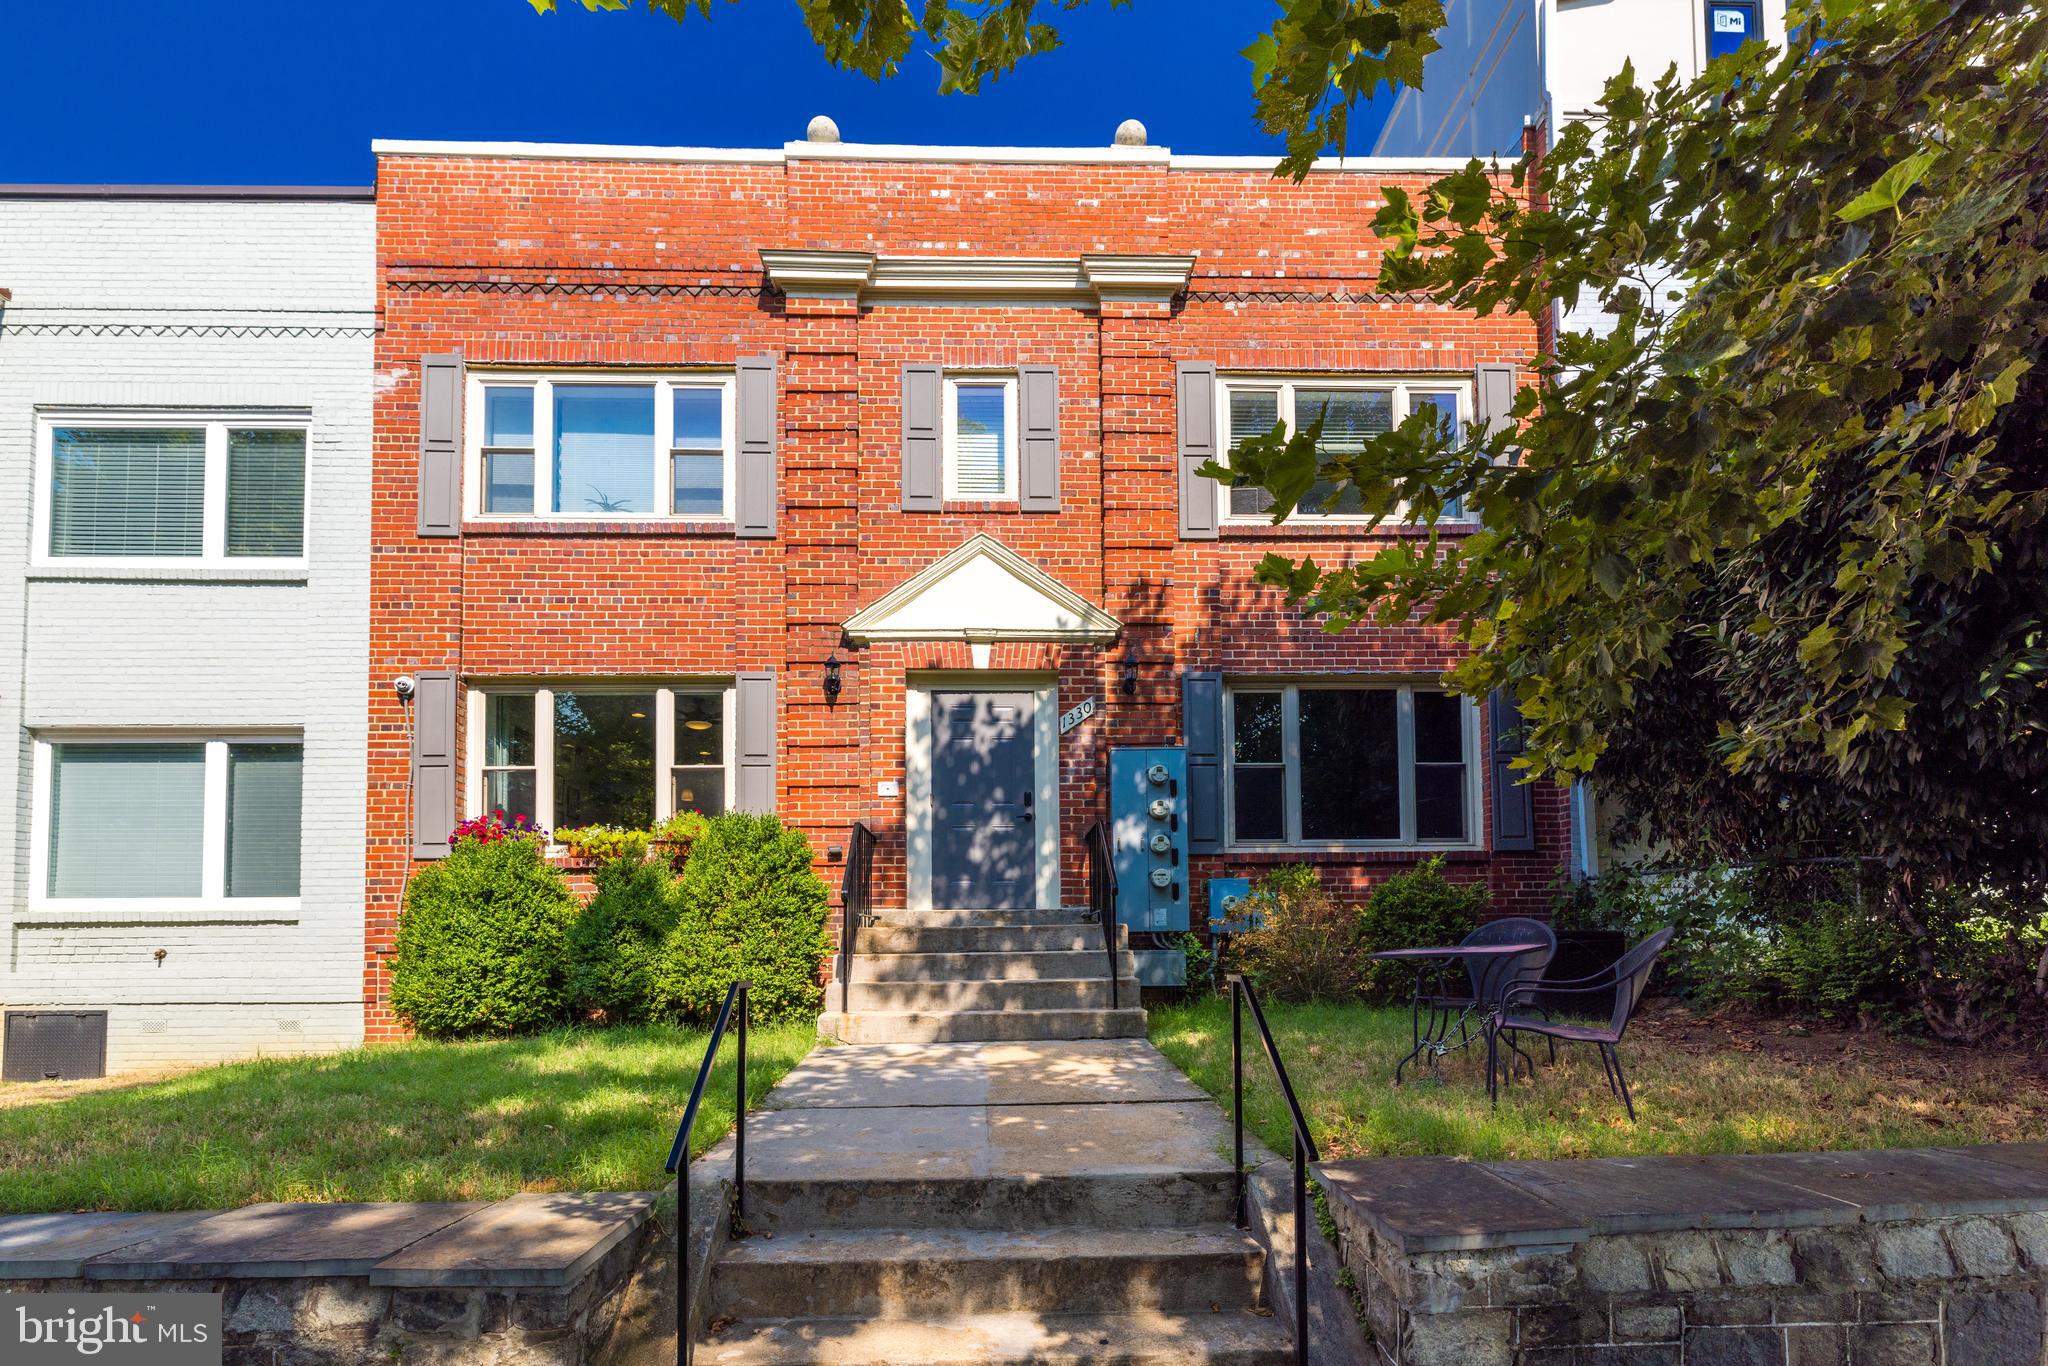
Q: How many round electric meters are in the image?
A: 5